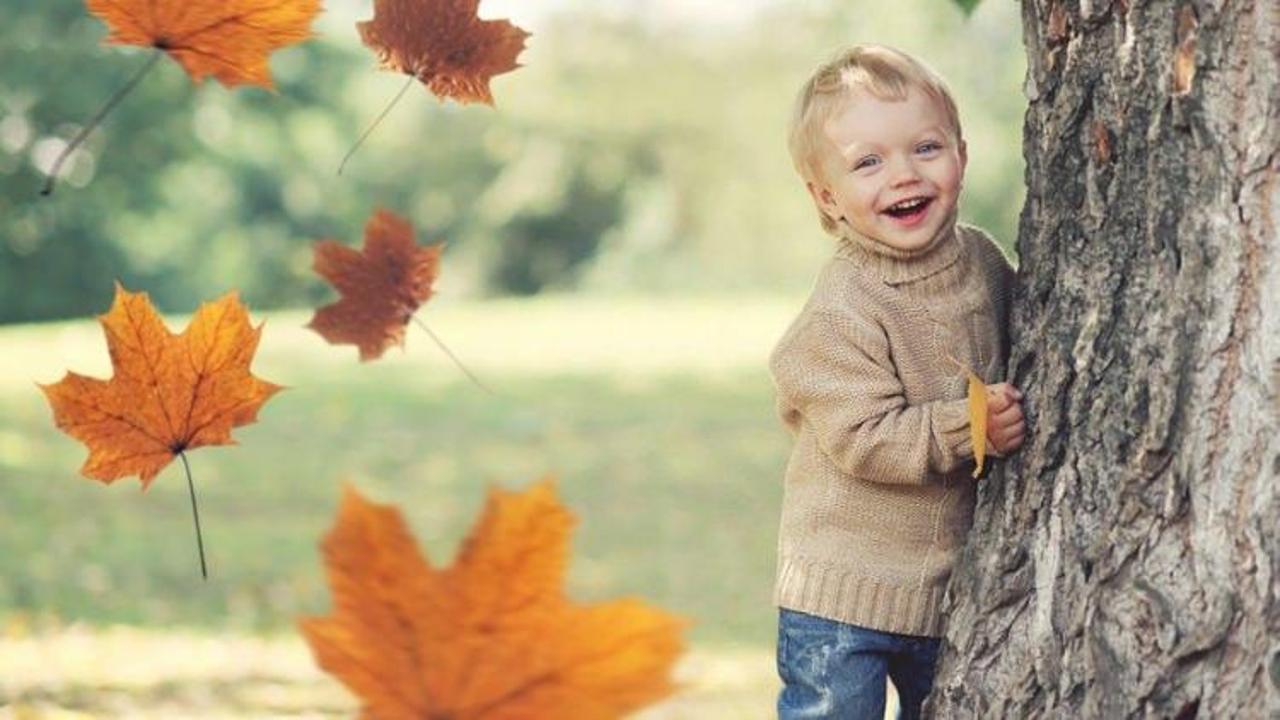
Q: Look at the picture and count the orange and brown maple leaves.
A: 5